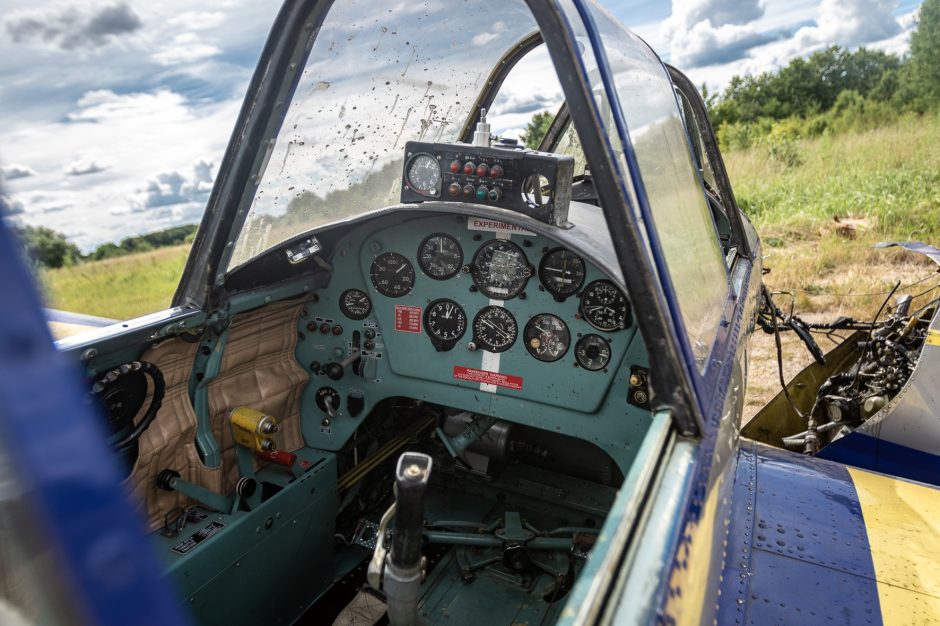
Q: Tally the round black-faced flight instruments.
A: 11